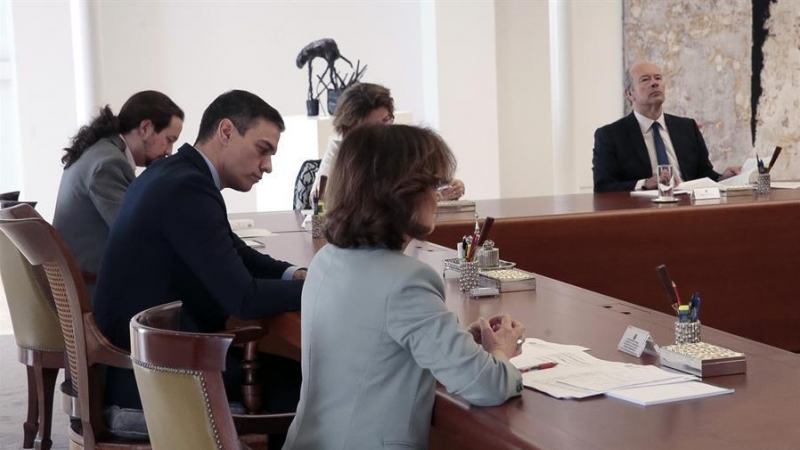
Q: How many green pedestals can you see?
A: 0